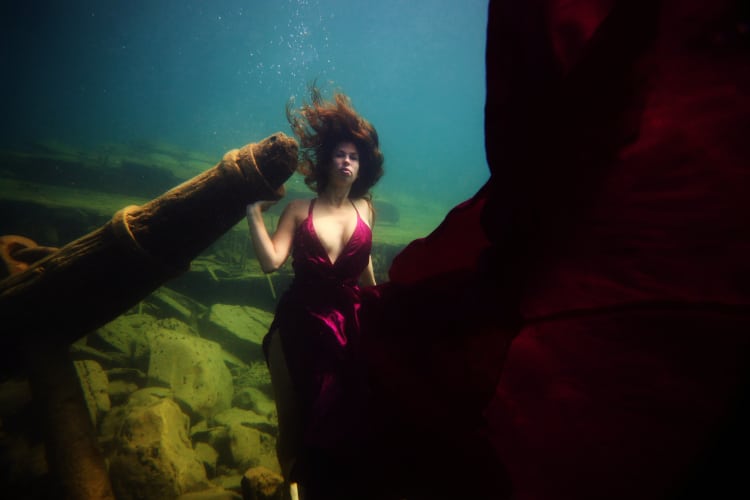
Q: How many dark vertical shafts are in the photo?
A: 1